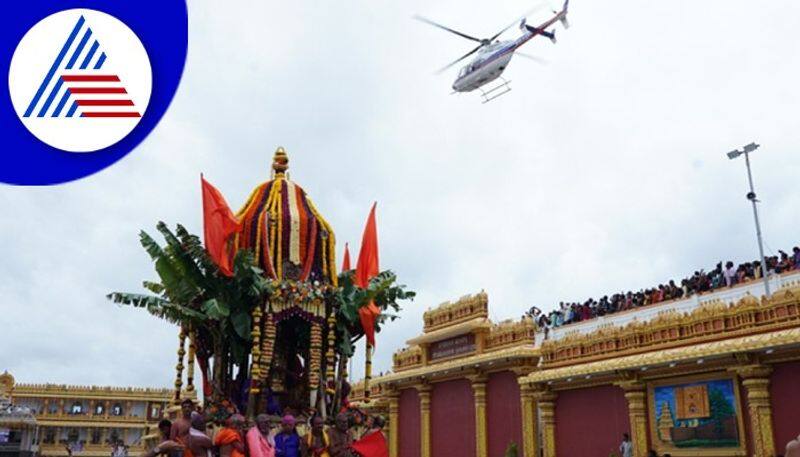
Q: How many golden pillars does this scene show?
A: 7